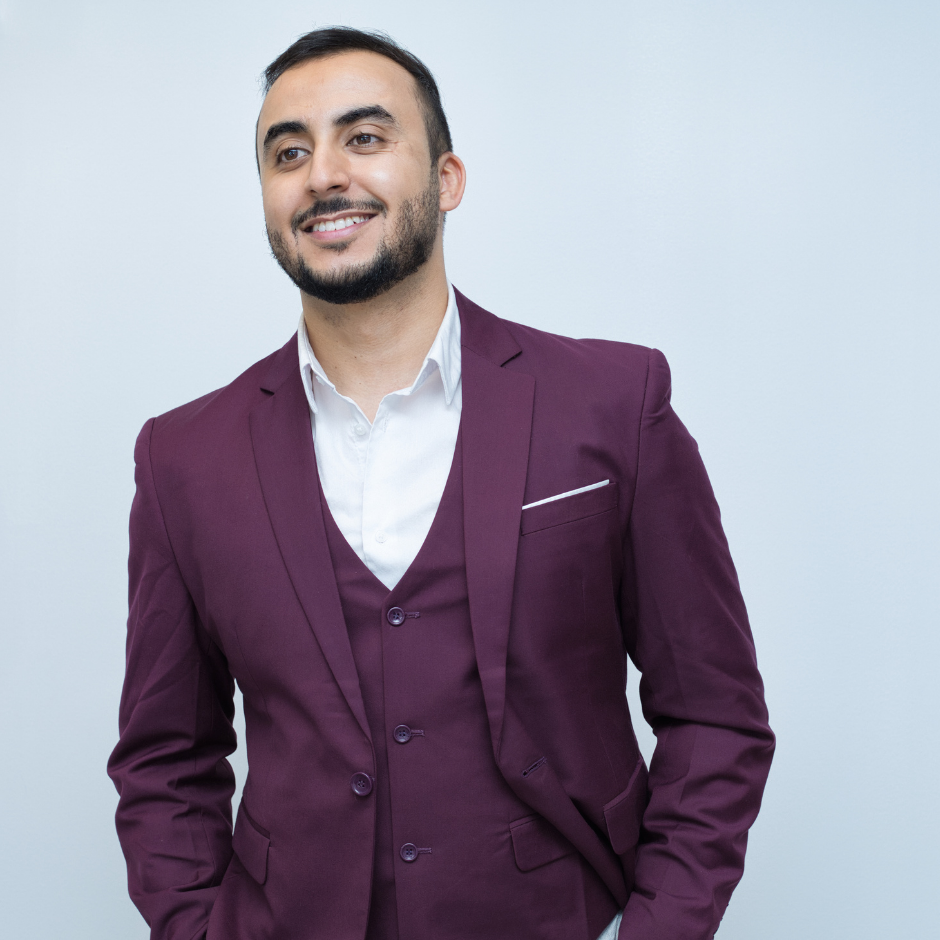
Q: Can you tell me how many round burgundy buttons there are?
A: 4